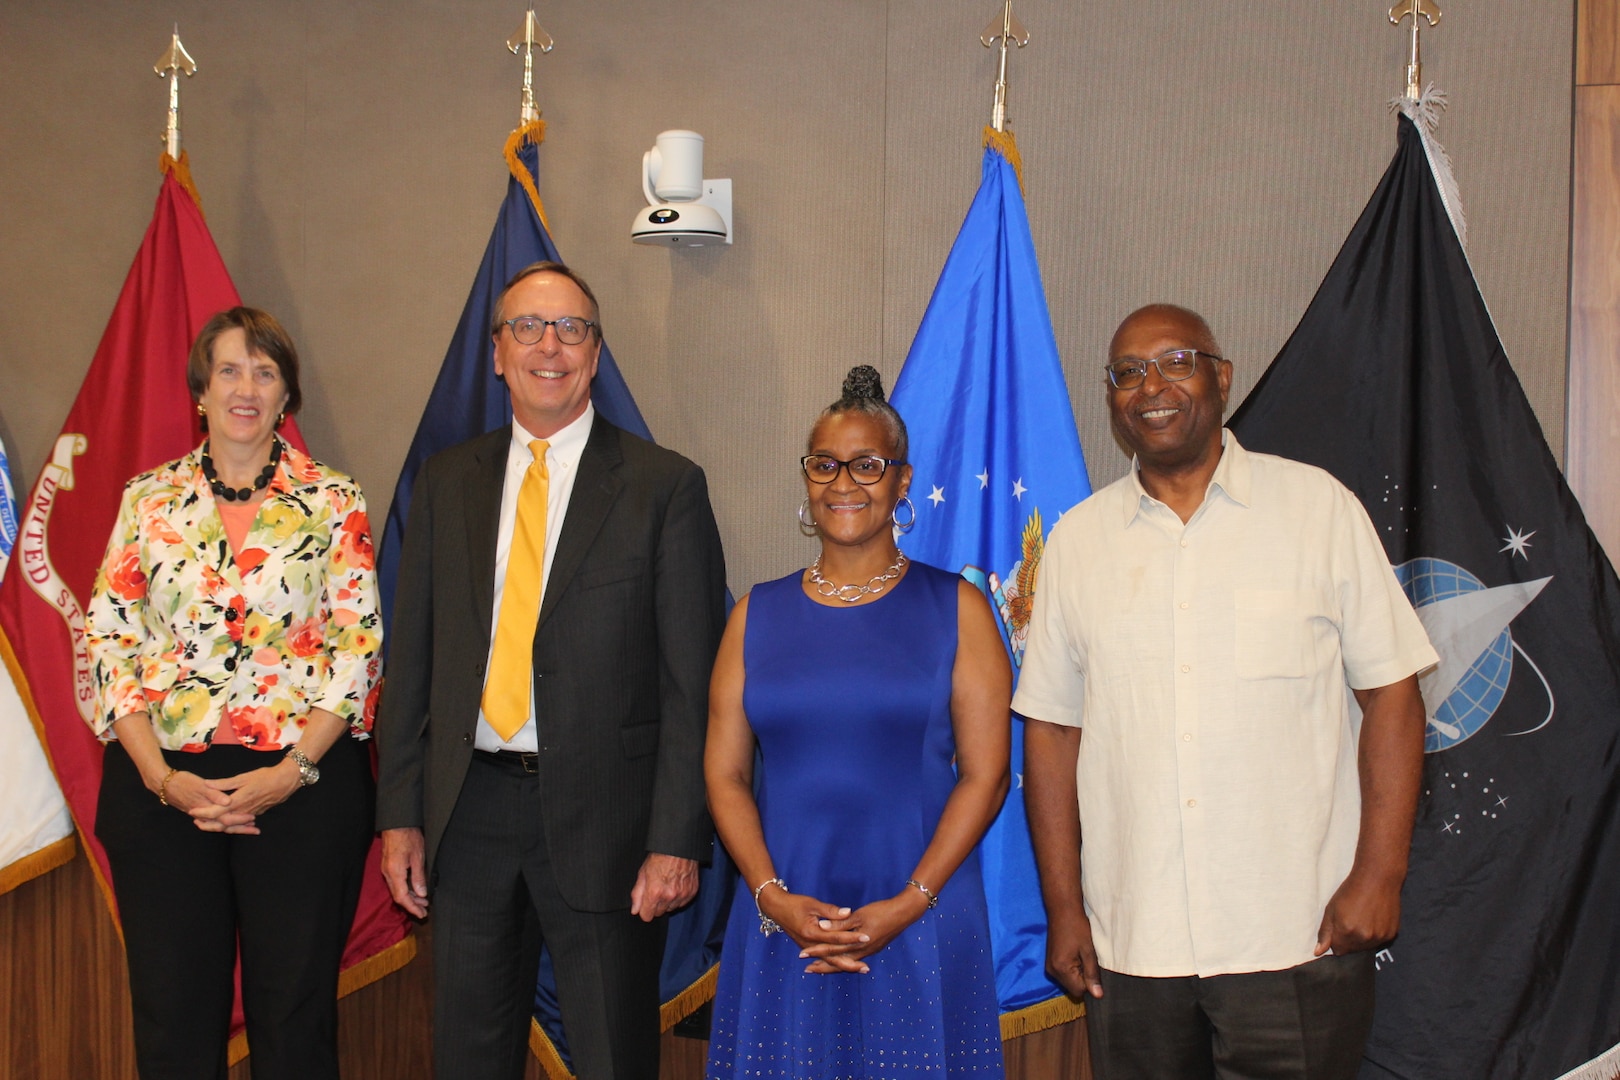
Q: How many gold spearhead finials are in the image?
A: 4